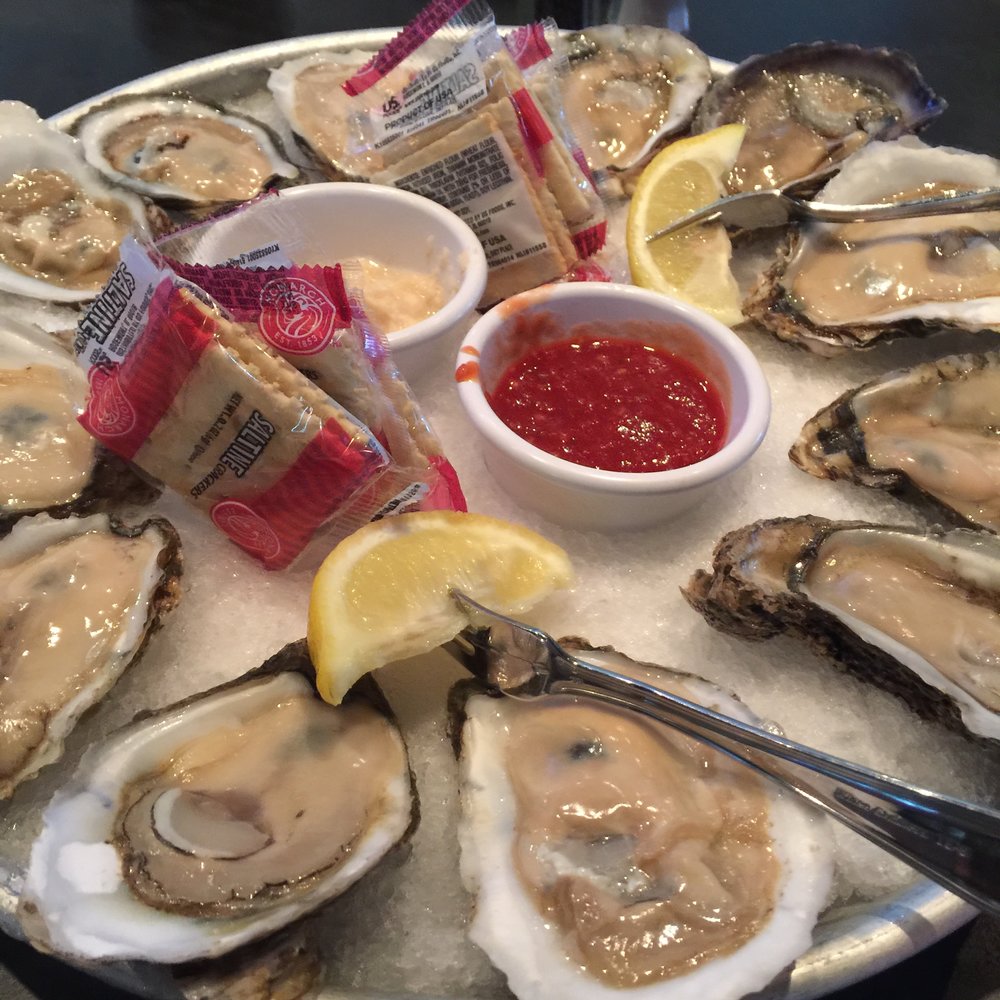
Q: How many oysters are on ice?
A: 12